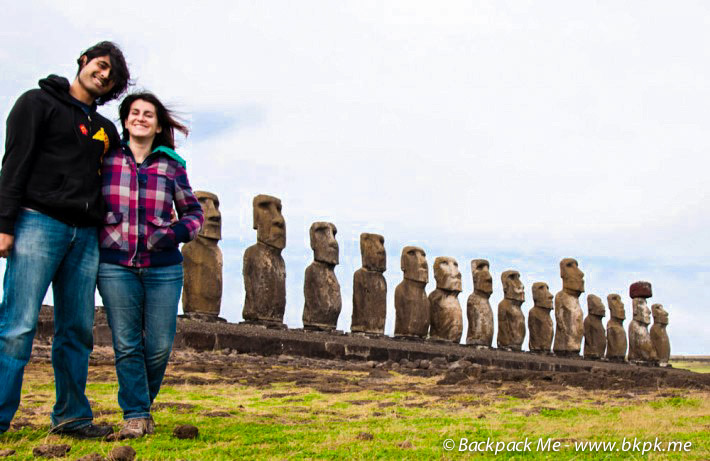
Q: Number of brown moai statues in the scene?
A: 14